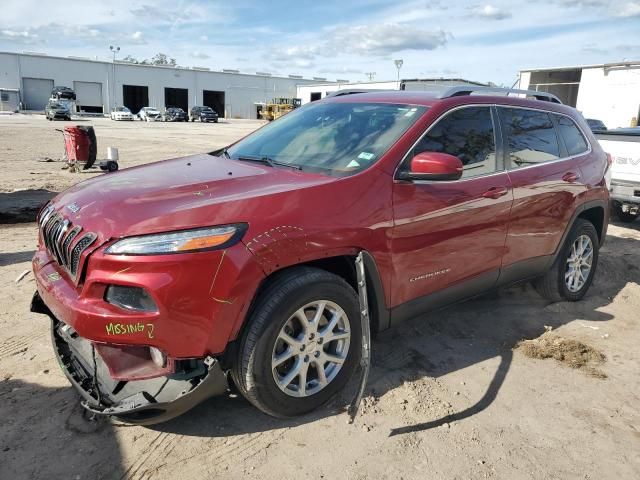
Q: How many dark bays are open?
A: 3